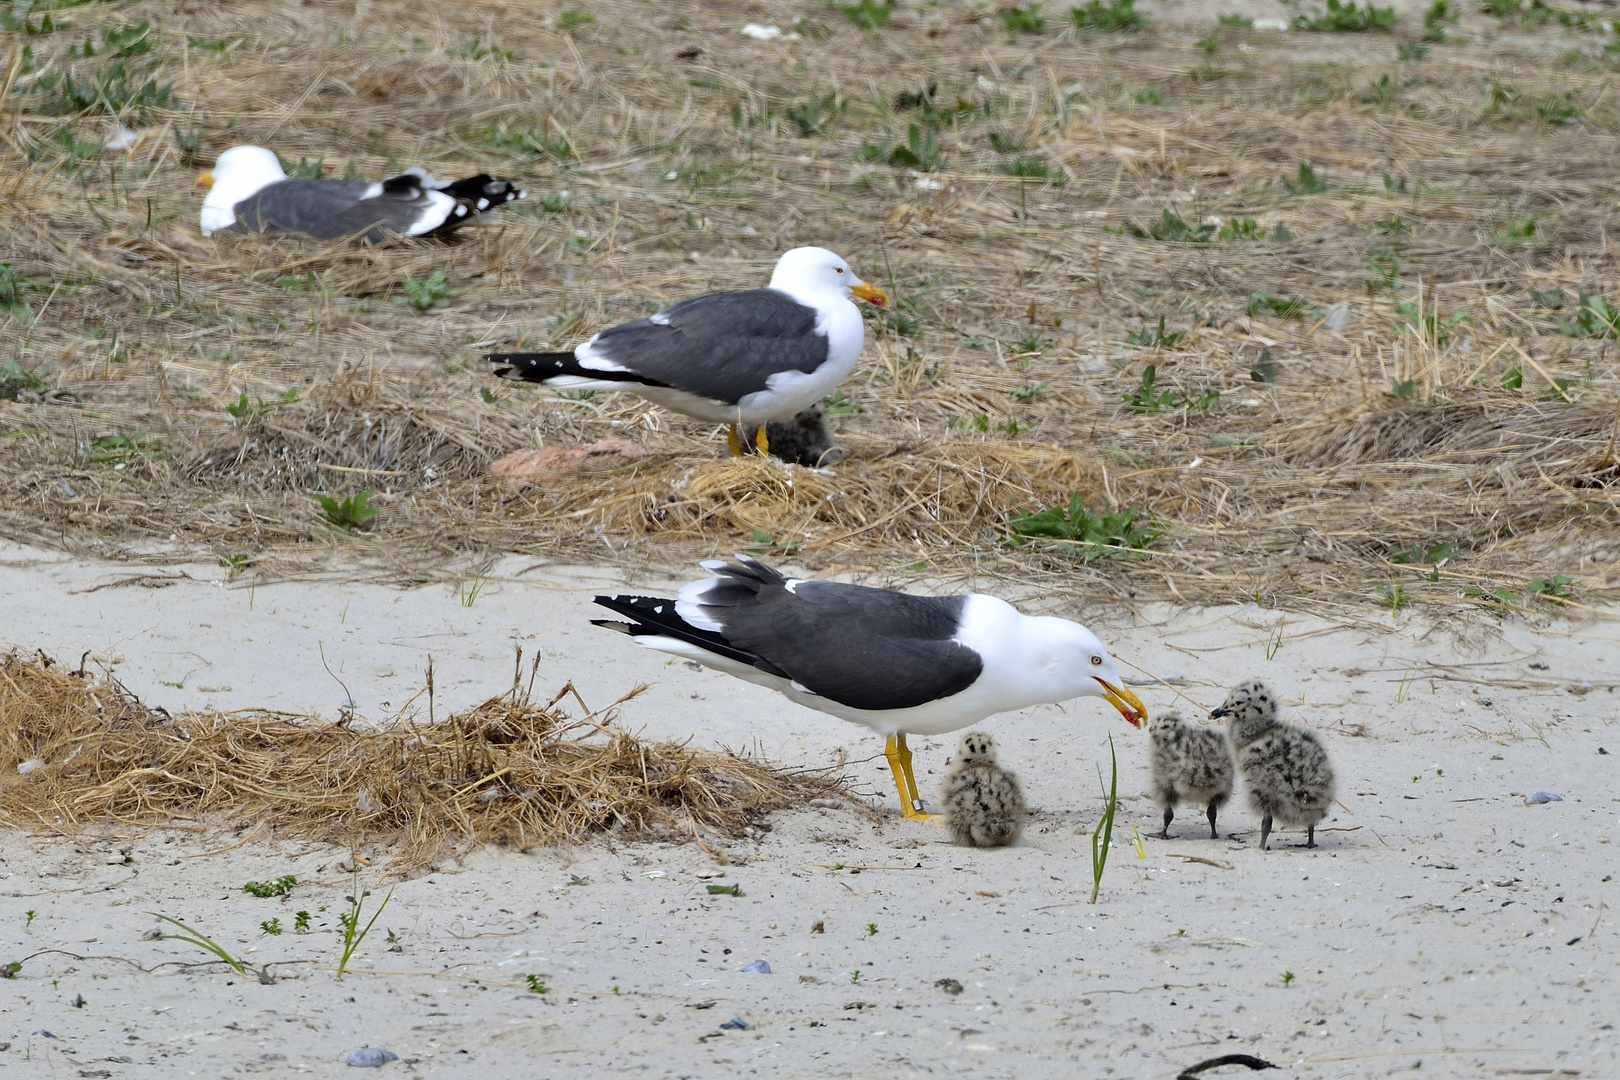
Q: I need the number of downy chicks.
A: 4